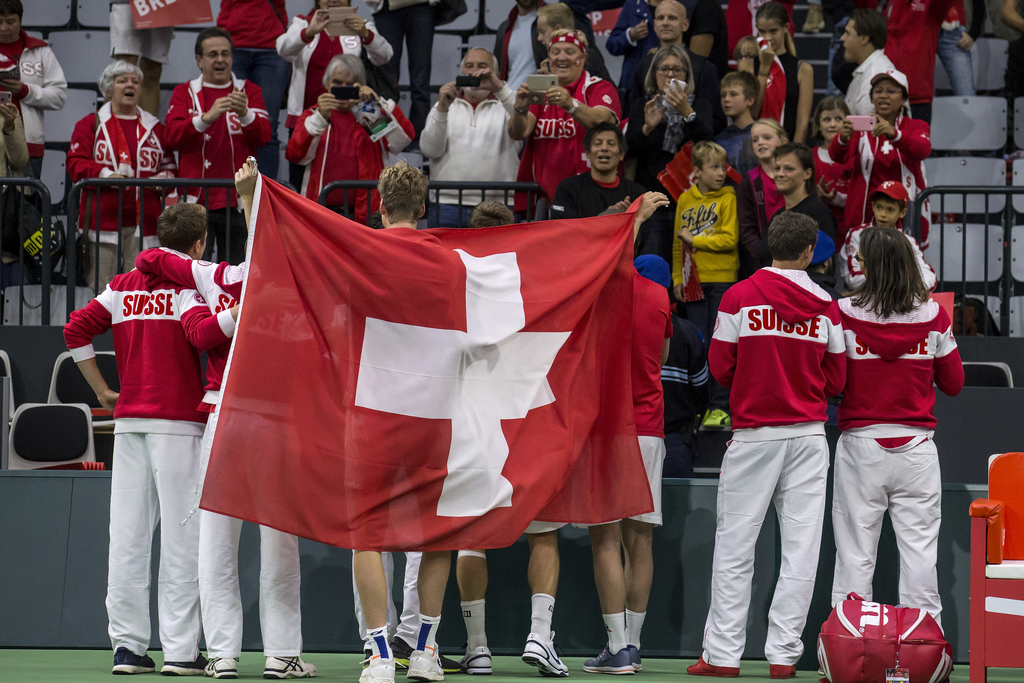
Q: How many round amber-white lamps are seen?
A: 0